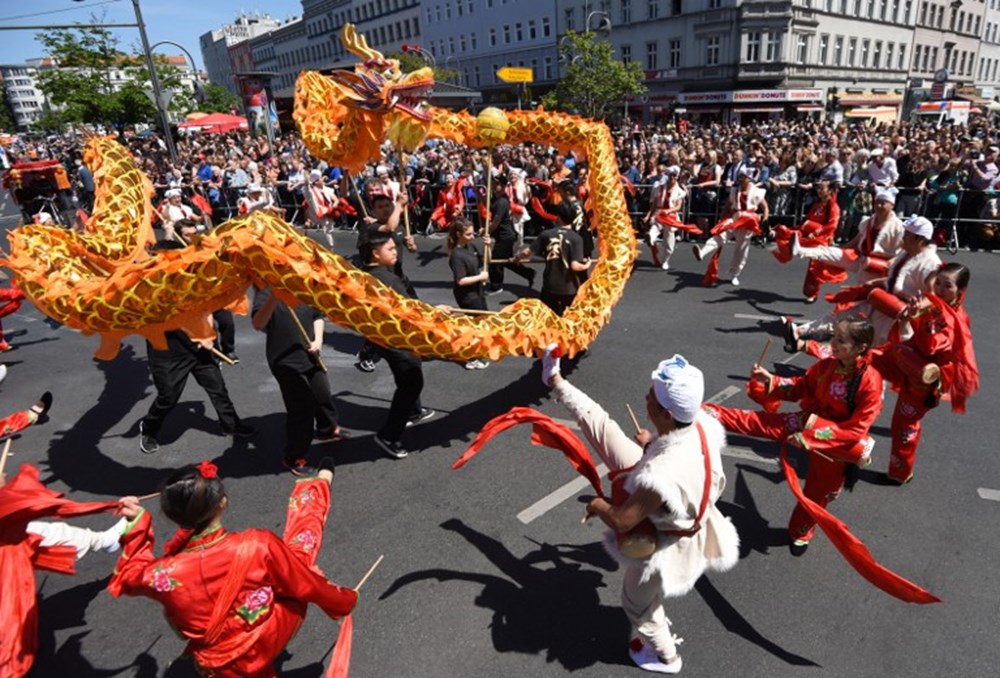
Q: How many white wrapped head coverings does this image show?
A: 11